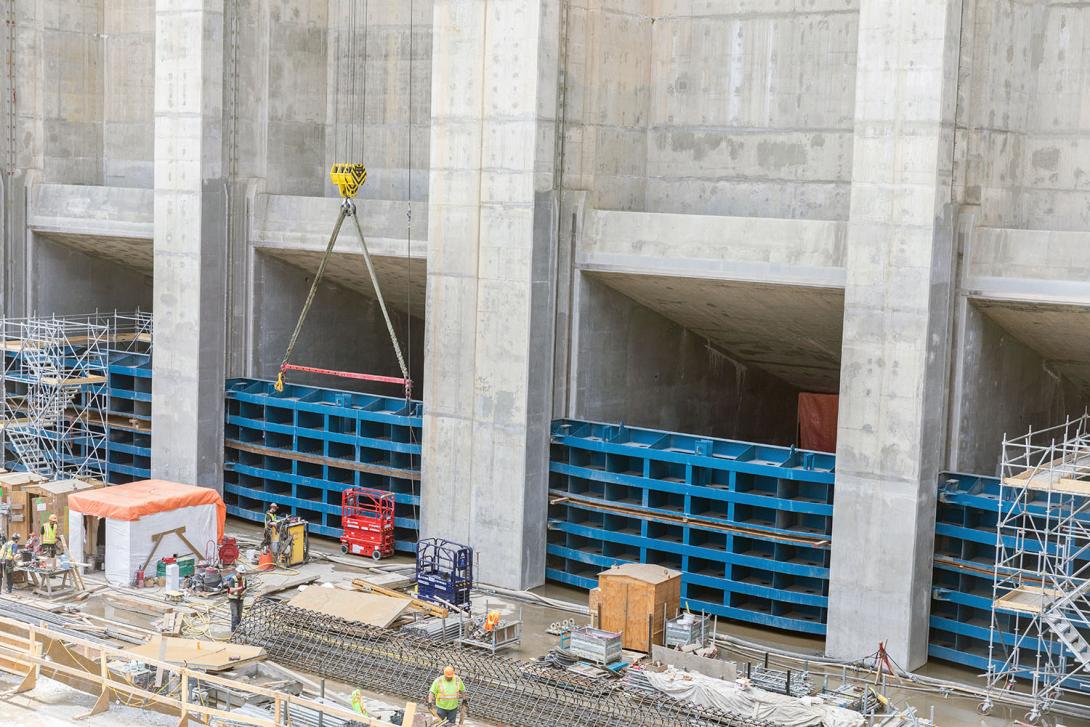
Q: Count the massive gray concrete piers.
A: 3